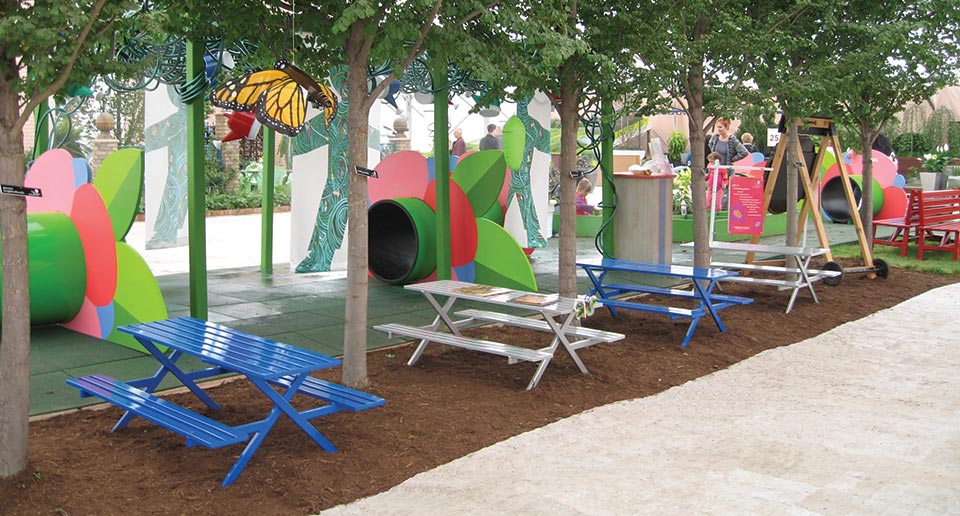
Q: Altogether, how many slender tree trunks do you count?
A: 6